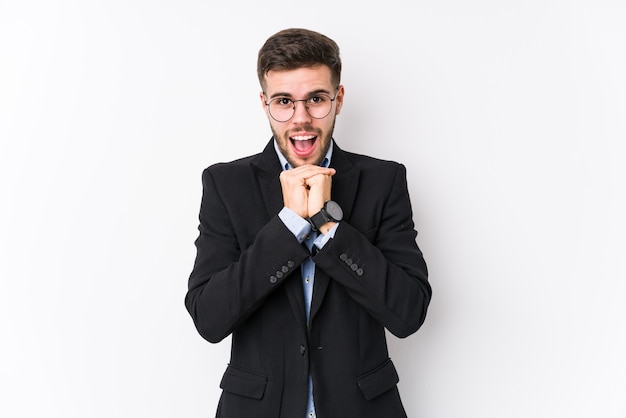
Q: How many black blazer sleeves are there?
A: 2